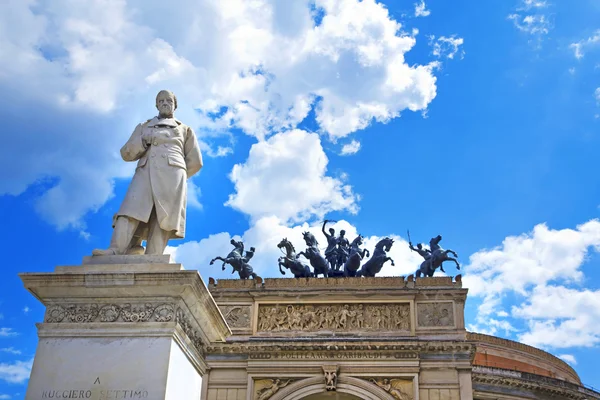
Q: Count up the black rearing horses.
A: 6